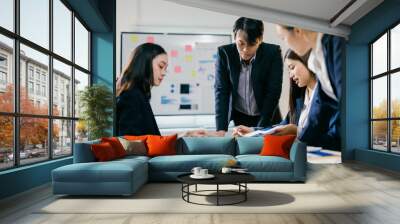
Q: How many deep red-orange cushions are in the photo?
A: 5